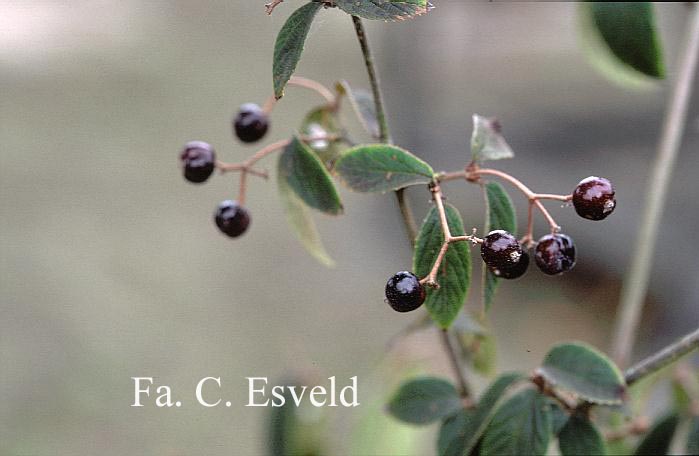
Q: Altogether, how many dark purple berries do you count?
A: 8